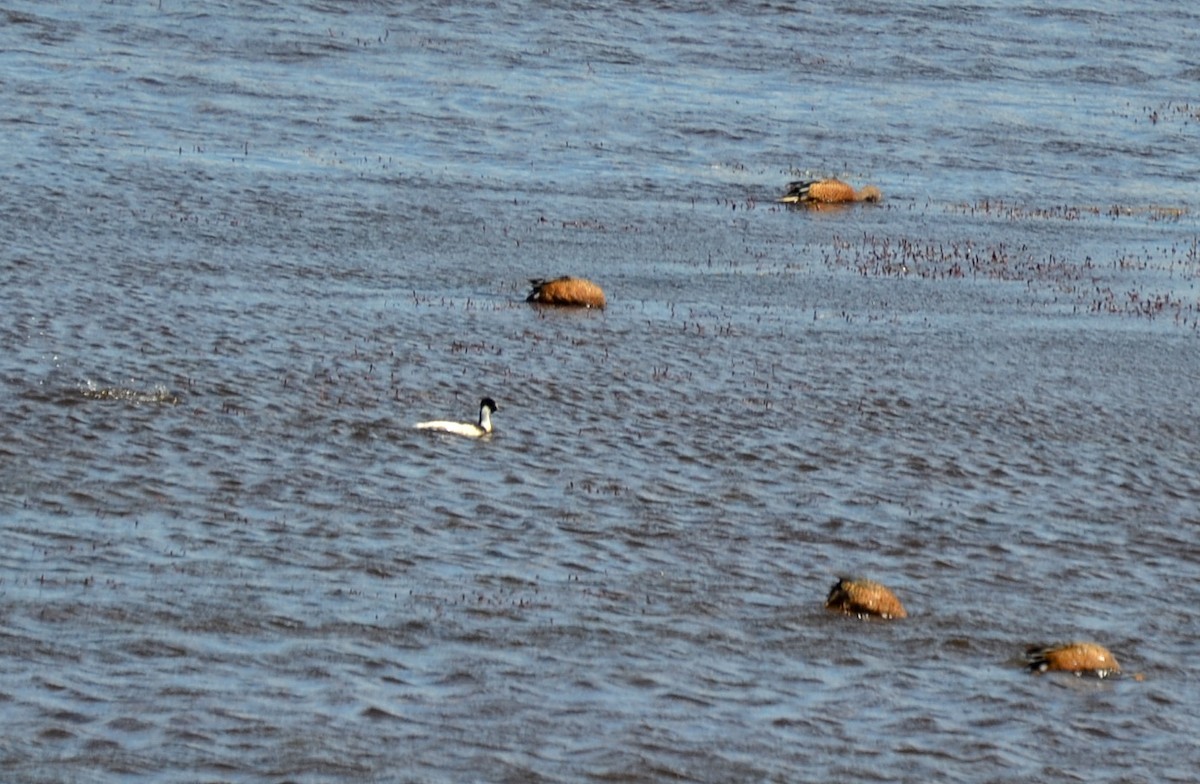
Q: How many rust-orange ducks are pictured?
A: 4